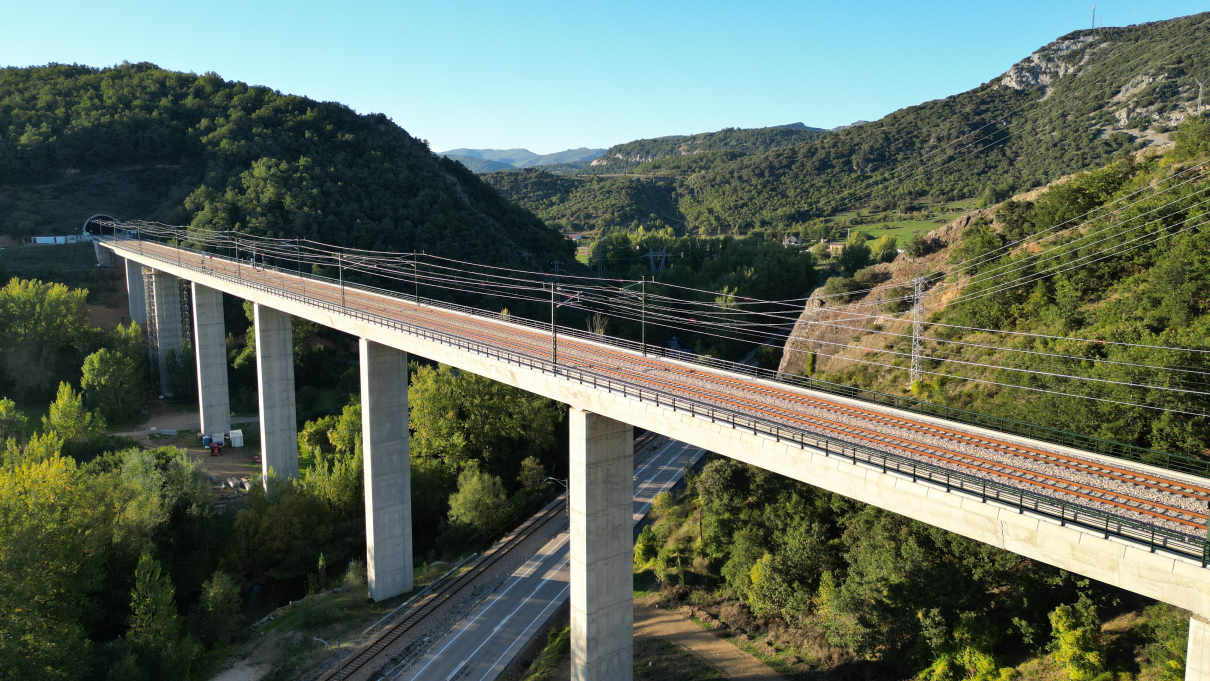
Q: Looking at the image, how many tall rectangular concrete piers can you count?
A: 7